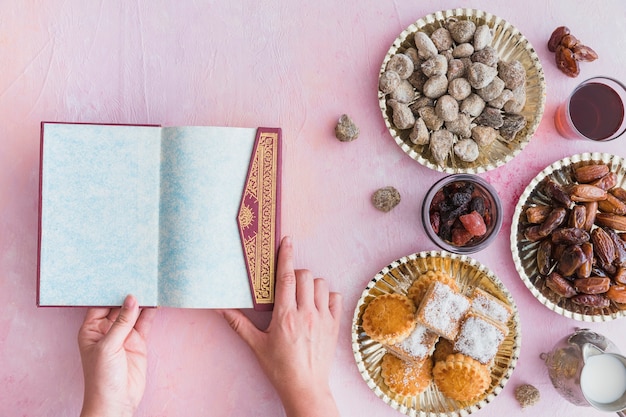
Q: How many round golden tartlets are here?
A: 4